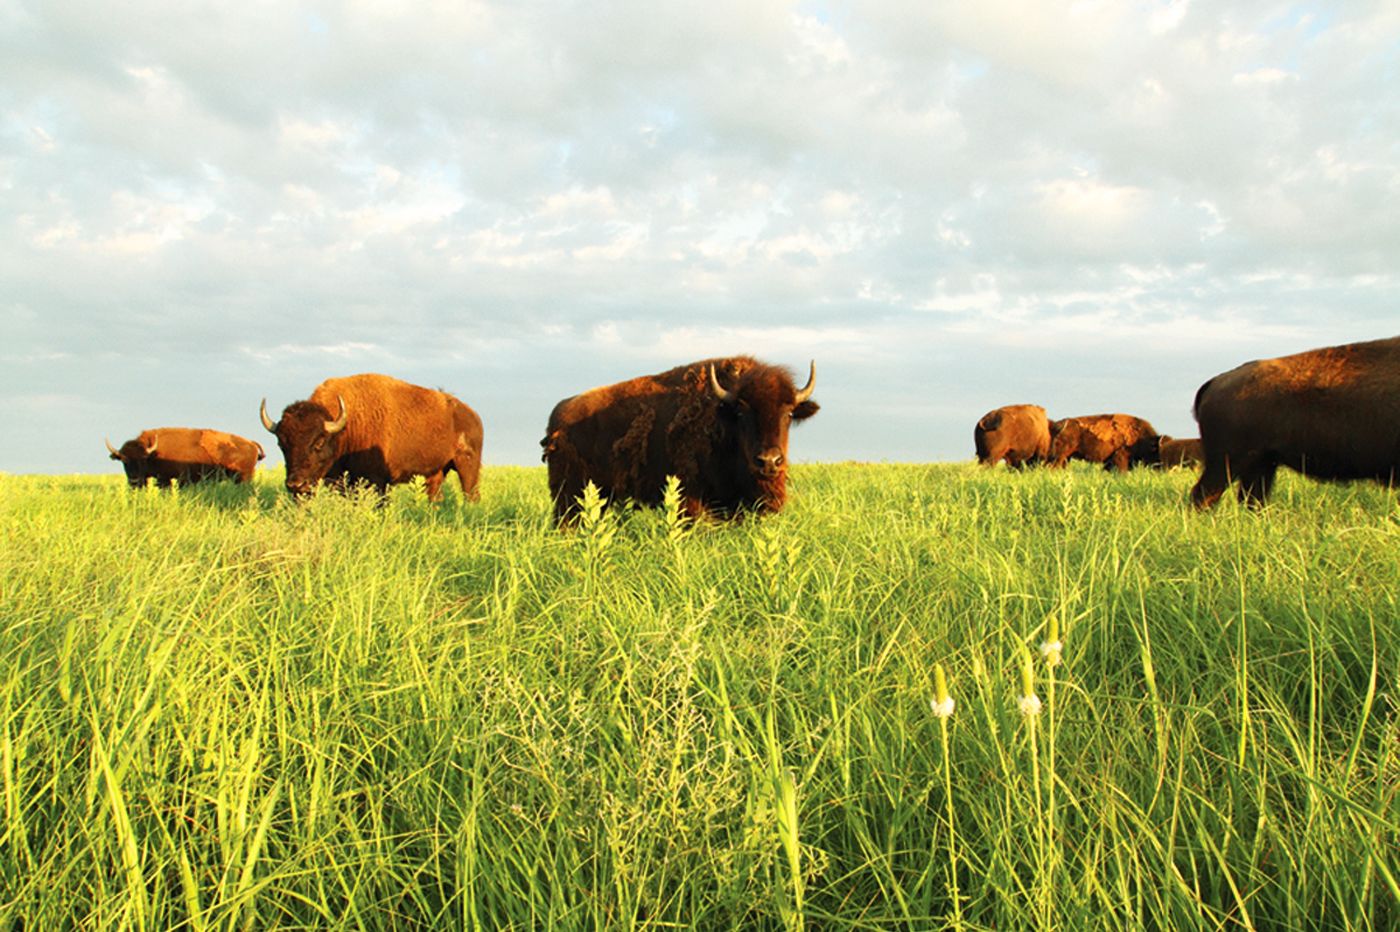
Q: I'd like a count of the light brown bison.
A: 4